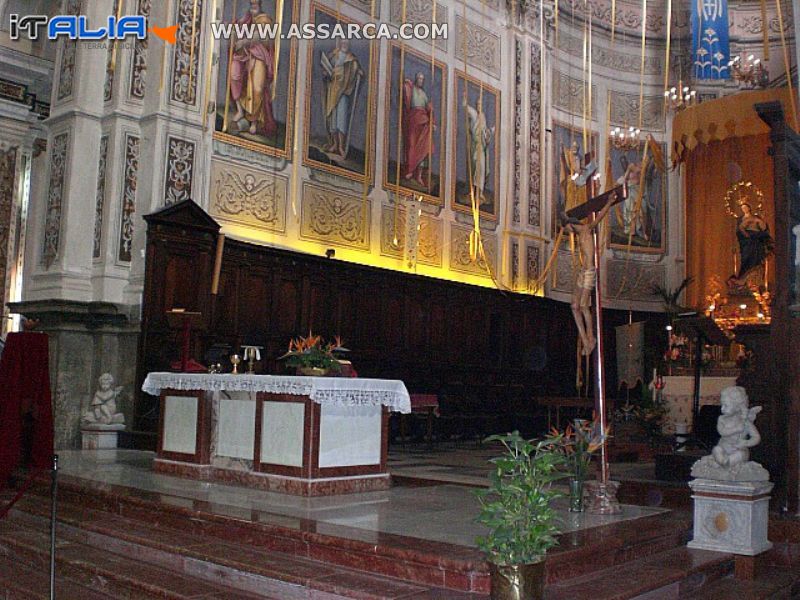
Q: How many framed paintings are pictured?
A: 6